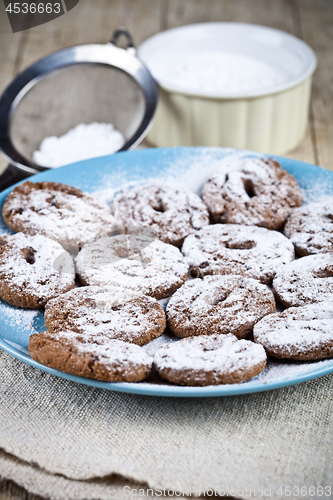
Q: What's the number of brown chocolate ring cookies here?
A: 13